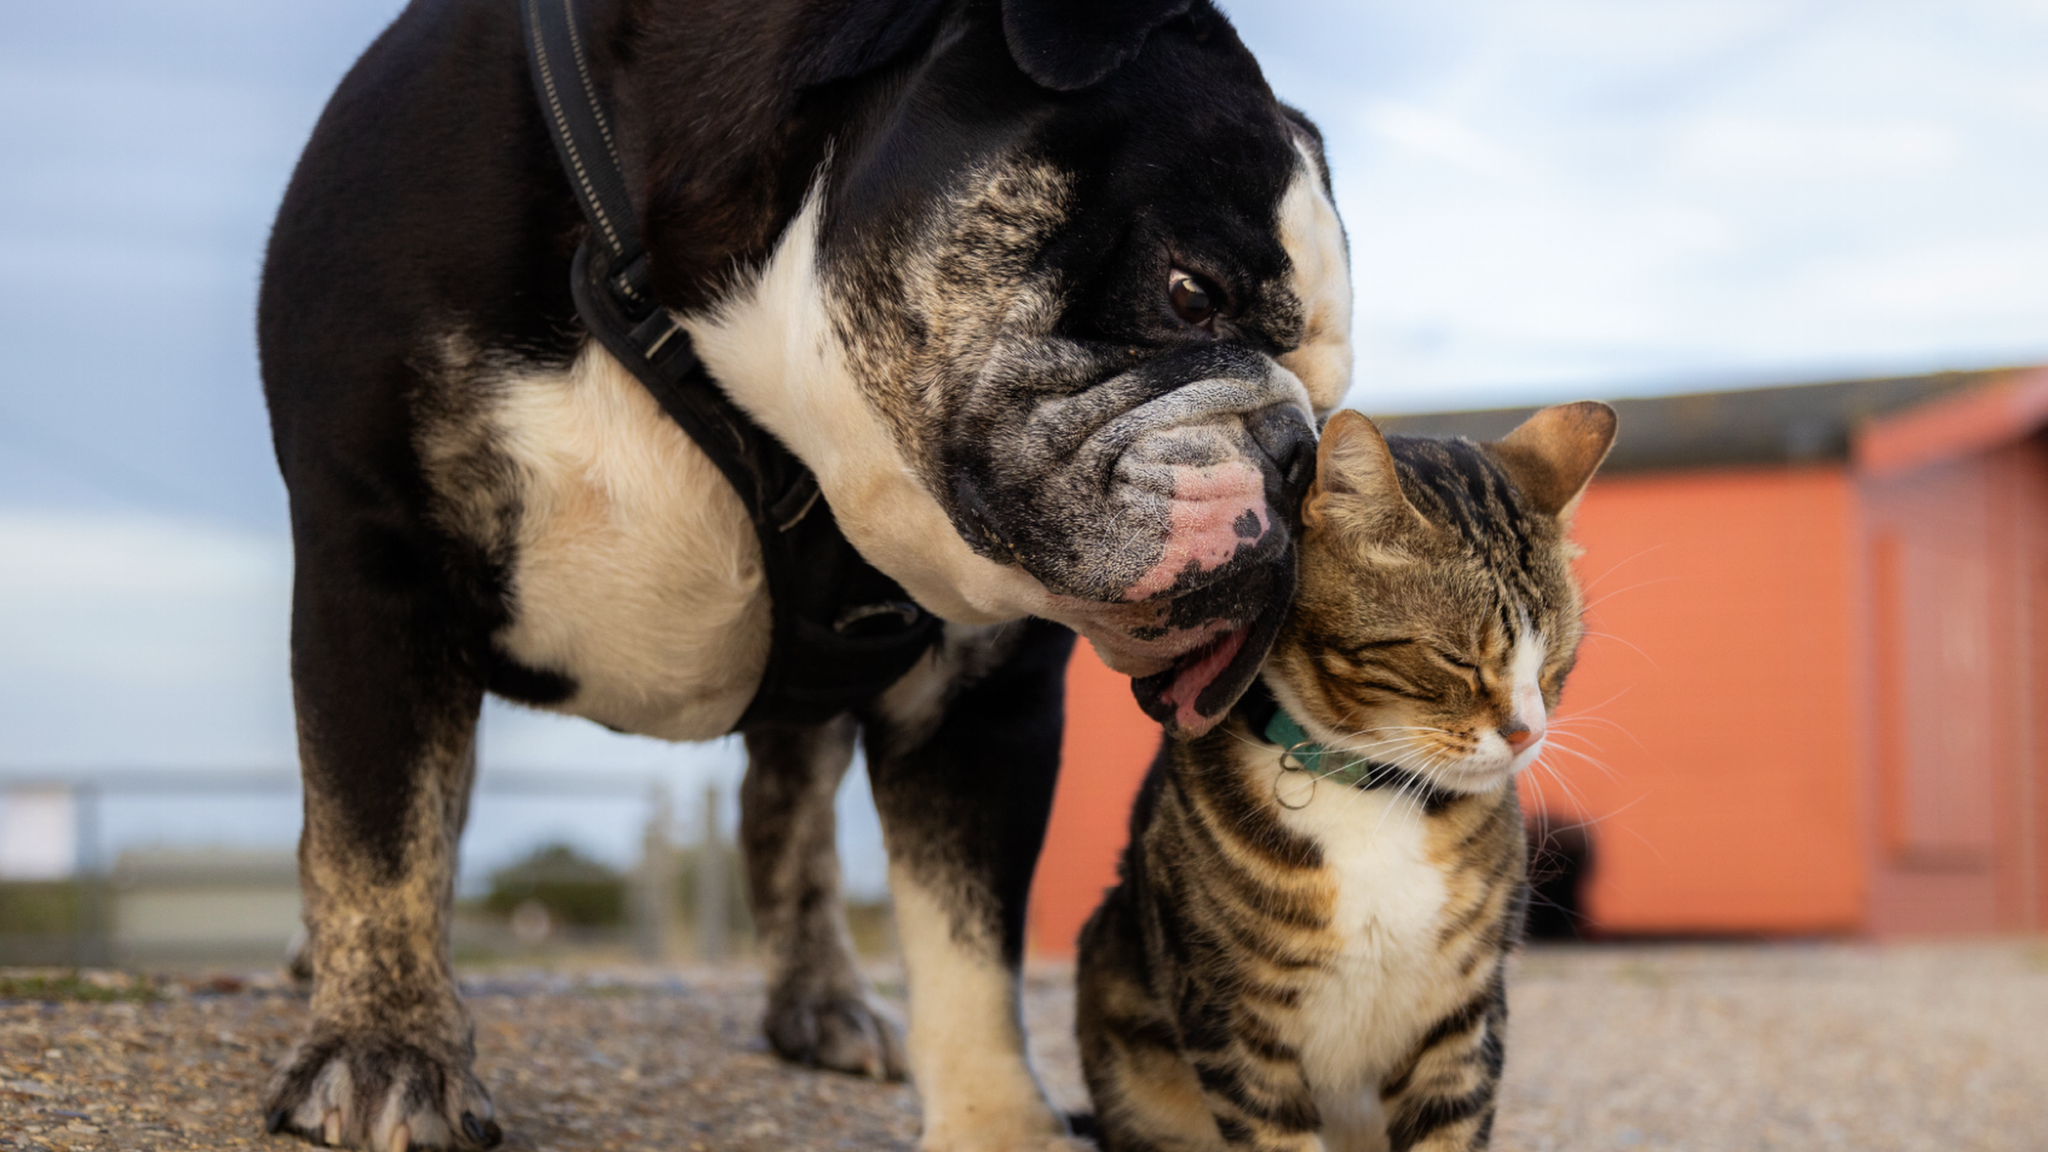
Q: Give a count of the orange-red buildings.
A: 1